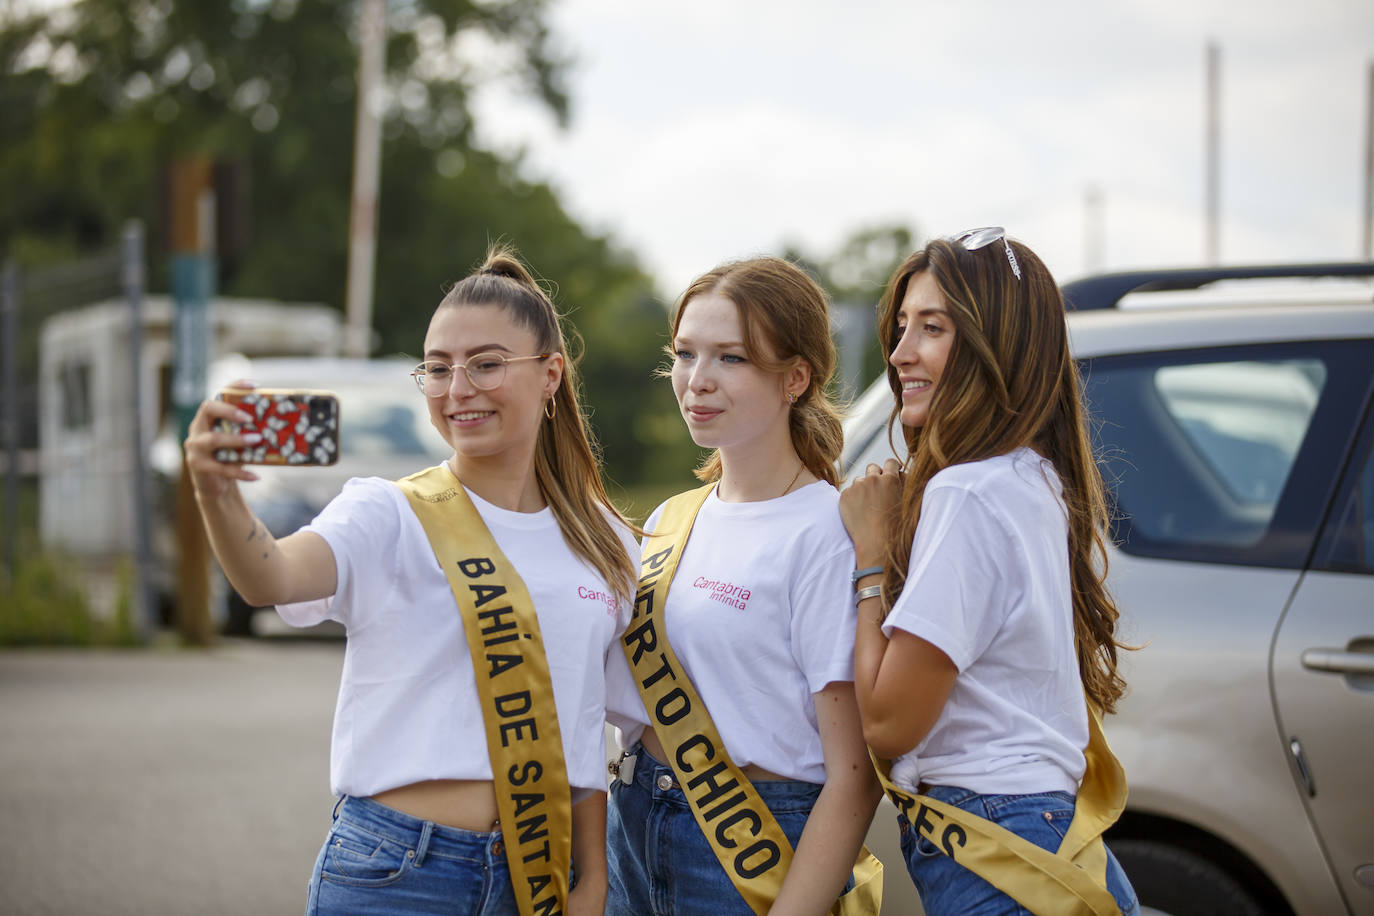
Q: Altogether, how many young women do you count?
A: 3